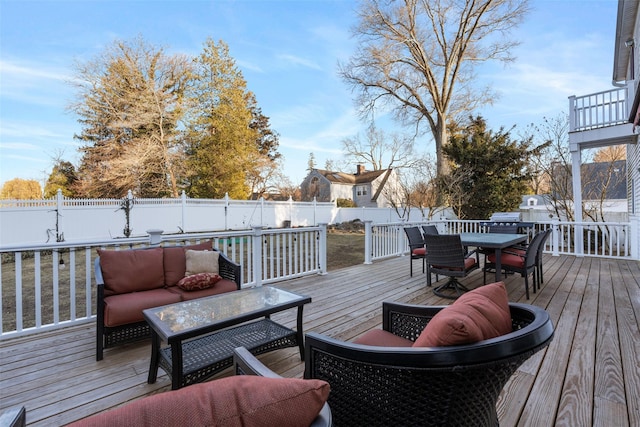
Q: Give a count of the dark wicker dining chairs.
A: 6